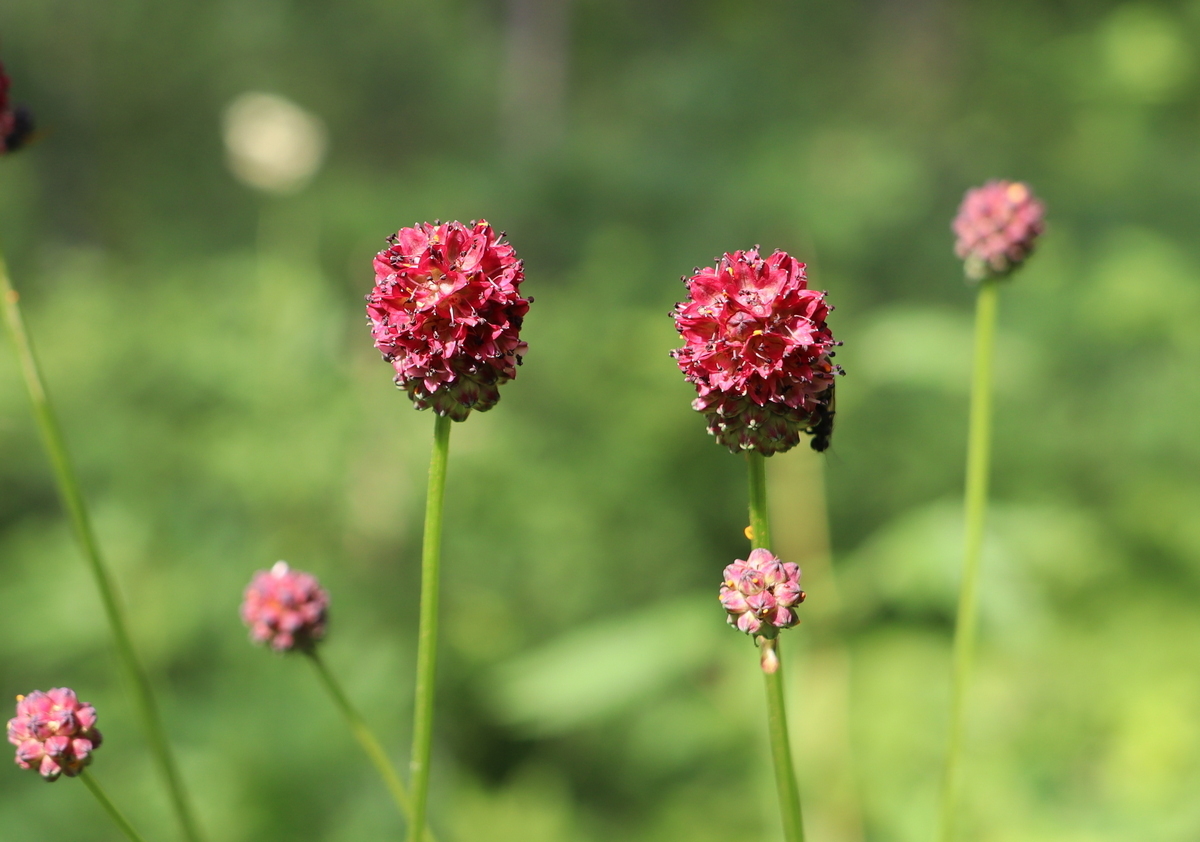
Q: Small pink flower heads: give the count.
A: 4